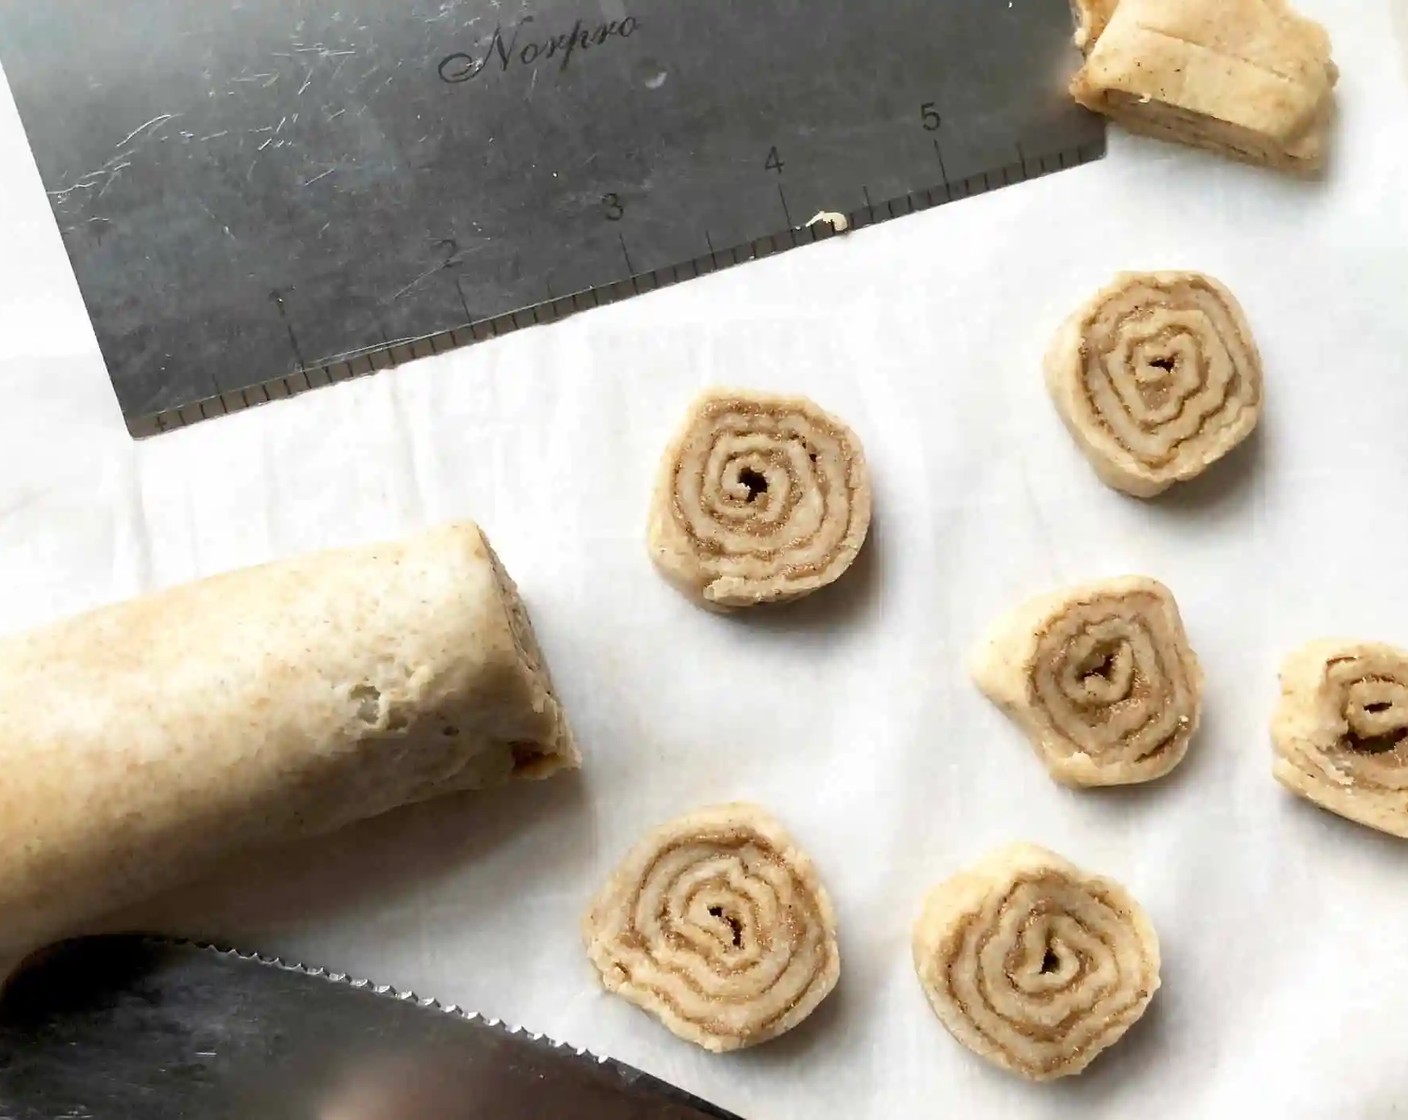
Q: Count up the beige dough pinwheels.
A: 6